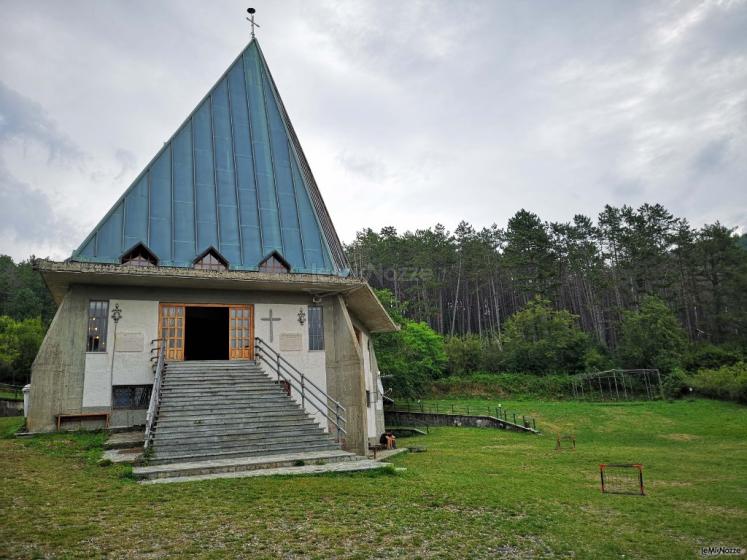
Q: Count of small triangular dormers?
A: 3